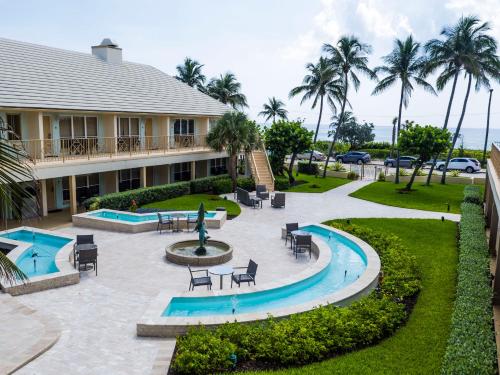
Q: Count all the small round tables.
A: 4